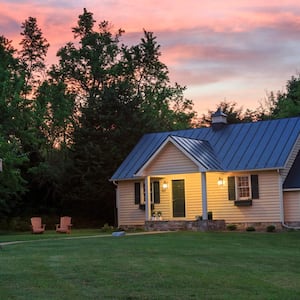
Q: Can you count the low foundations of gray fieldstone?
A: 1